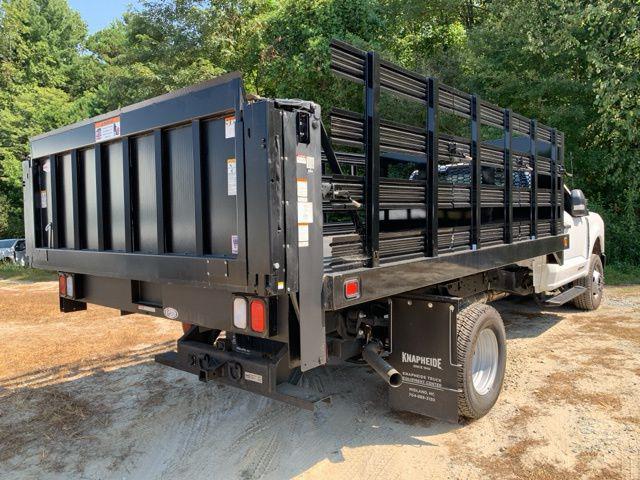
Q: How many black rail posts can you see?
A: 6